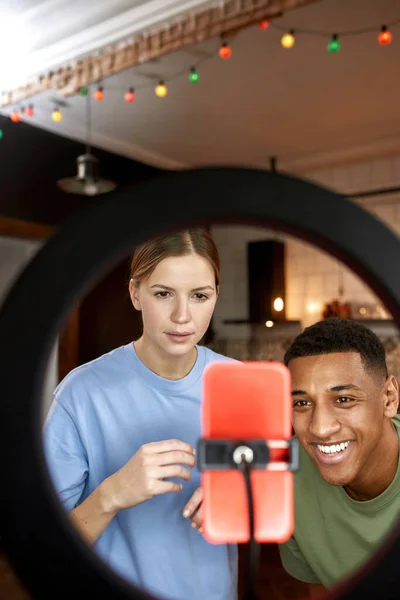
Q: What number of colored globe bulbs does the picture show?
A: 14